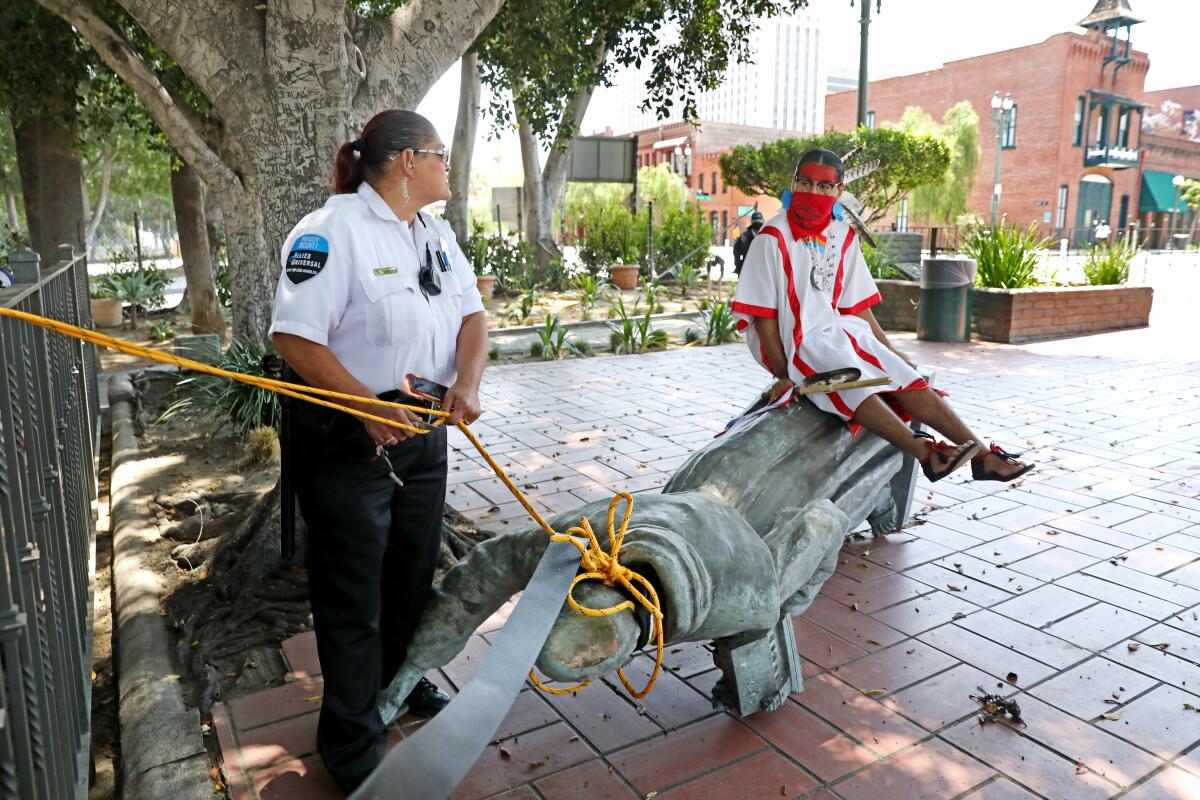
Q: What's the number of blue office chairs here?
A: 0